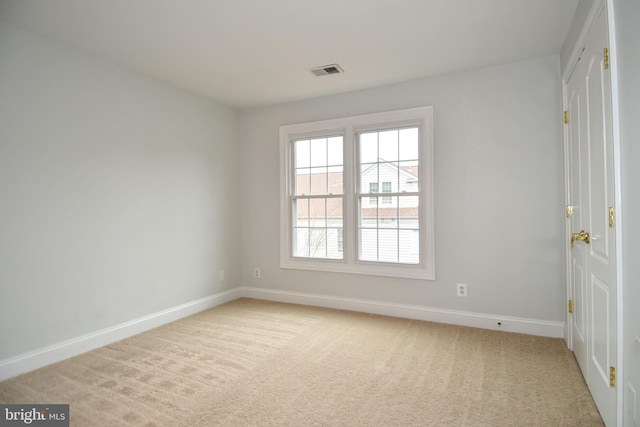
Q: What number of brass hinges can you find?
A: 6